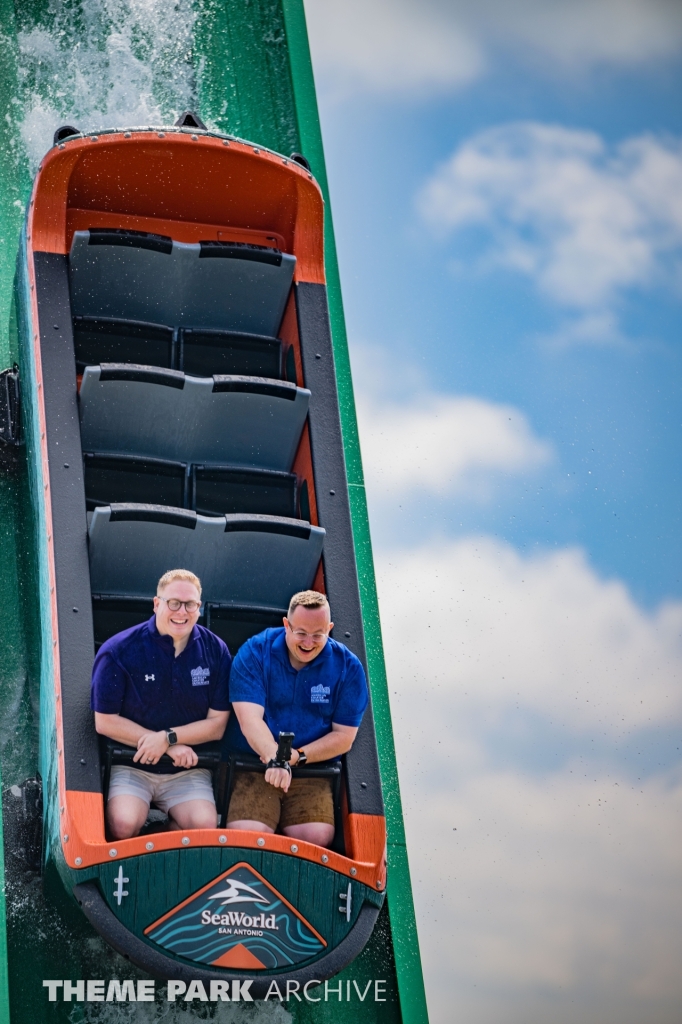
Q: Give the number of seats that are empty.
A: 6